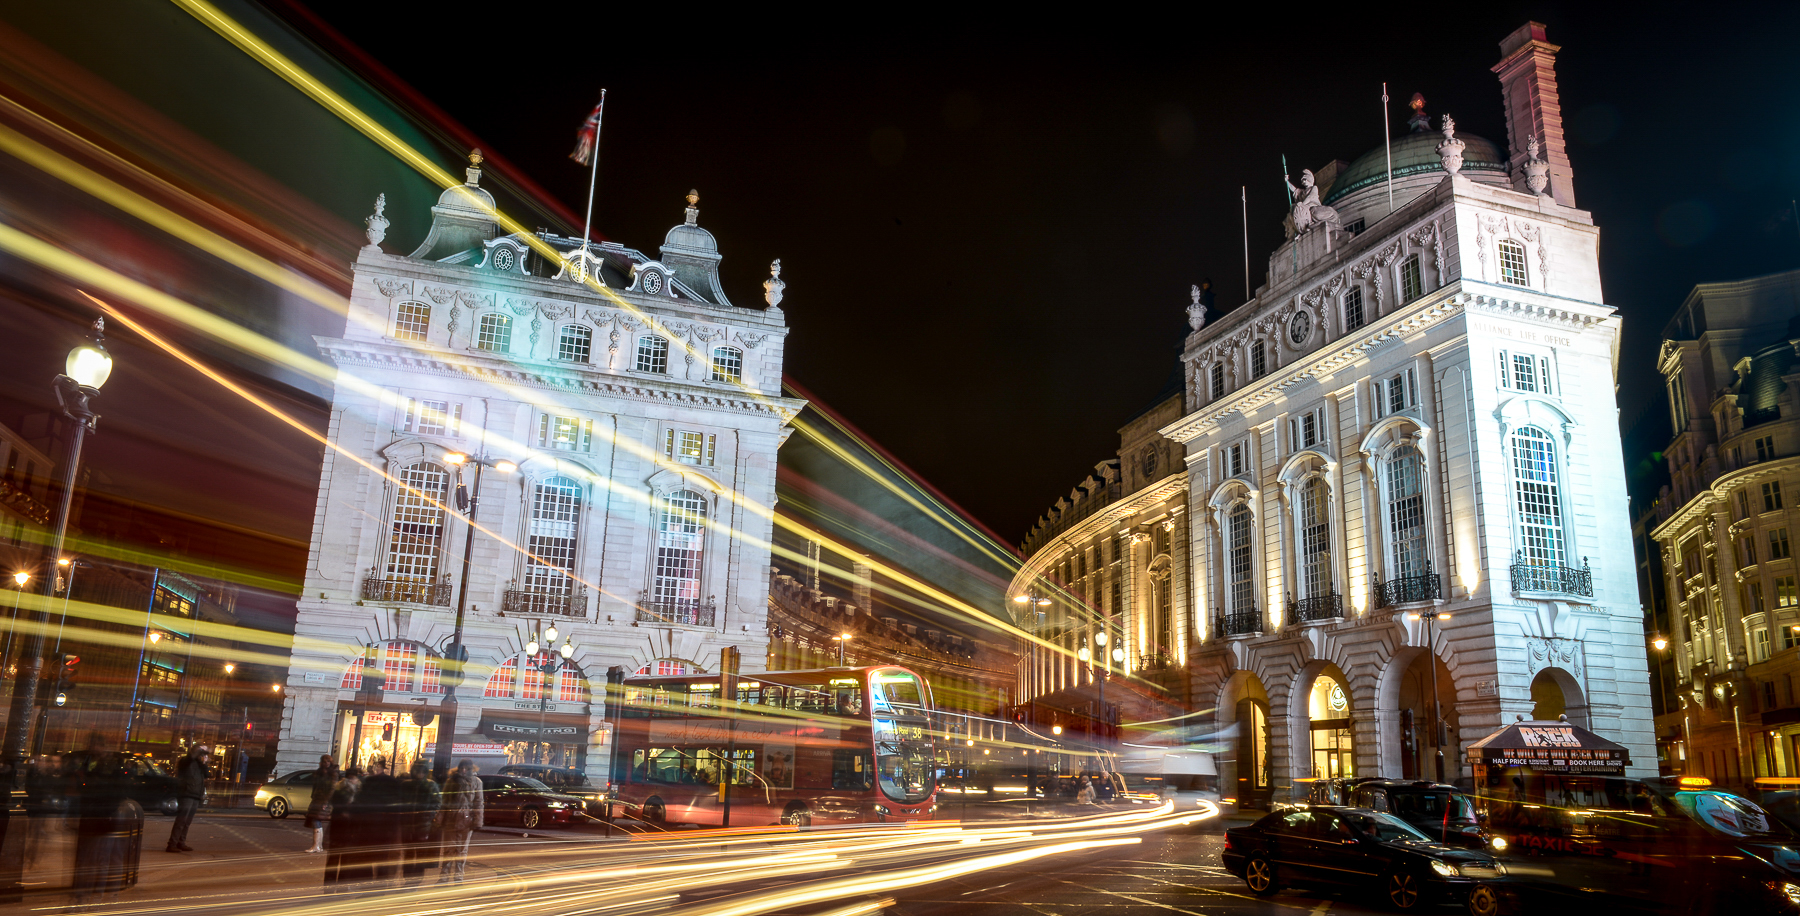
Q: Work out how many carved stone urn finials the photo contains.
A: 5